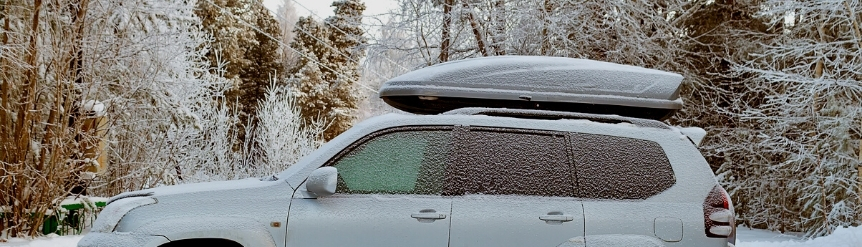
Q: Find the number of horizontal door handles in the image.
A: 2